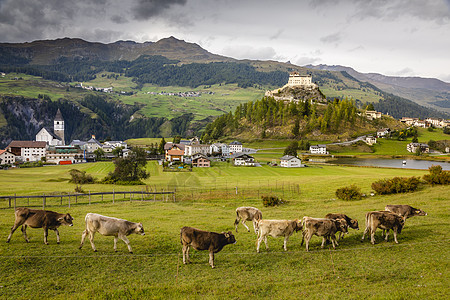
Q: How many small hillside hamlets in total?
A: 2